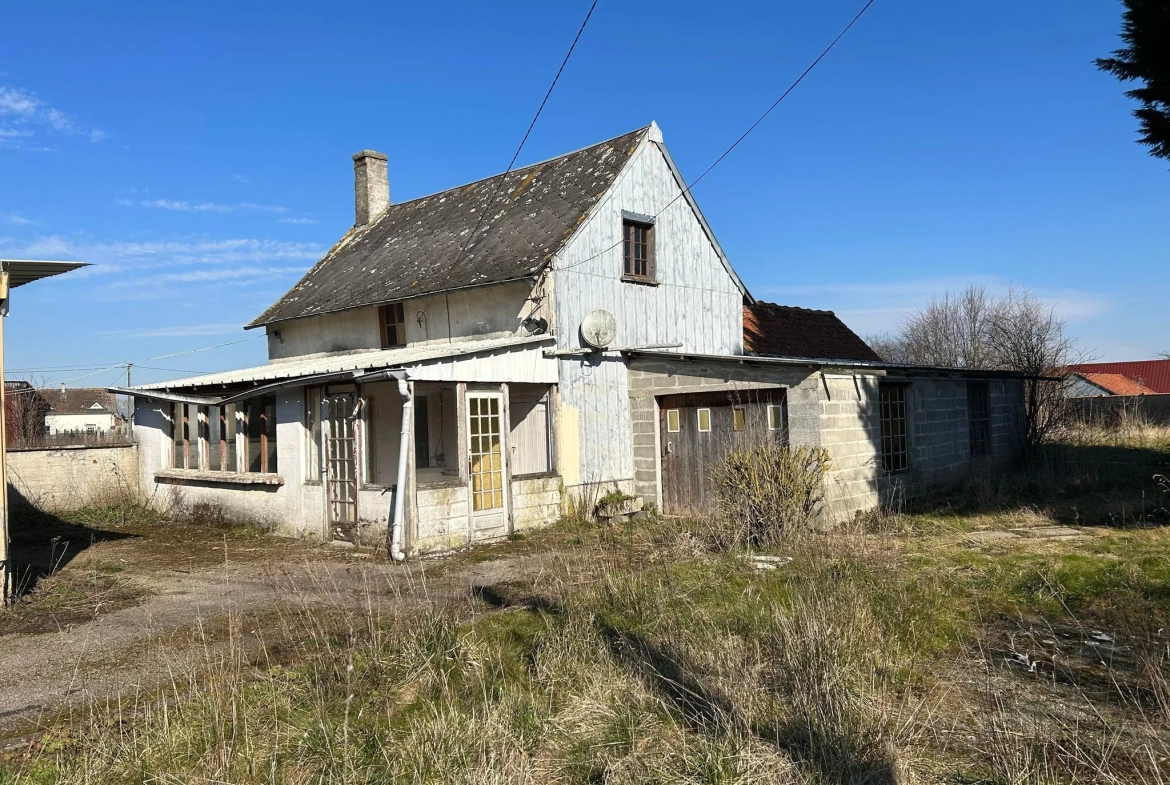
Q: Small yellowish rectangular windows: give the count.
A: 4